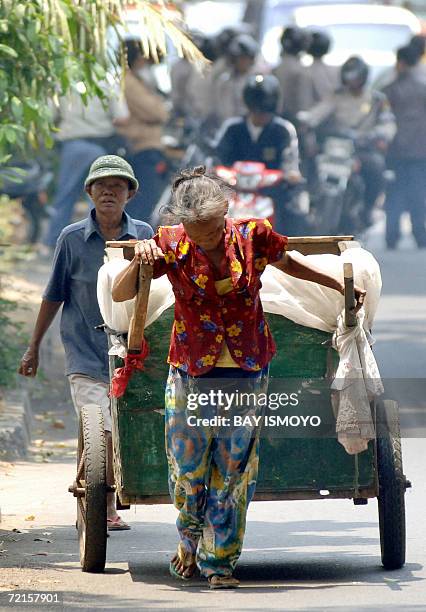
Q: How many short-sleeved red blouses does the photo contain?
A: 1